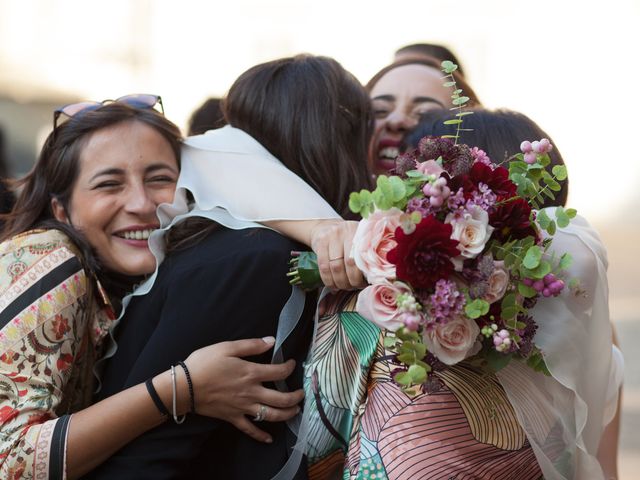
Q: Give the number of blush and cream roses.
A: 5